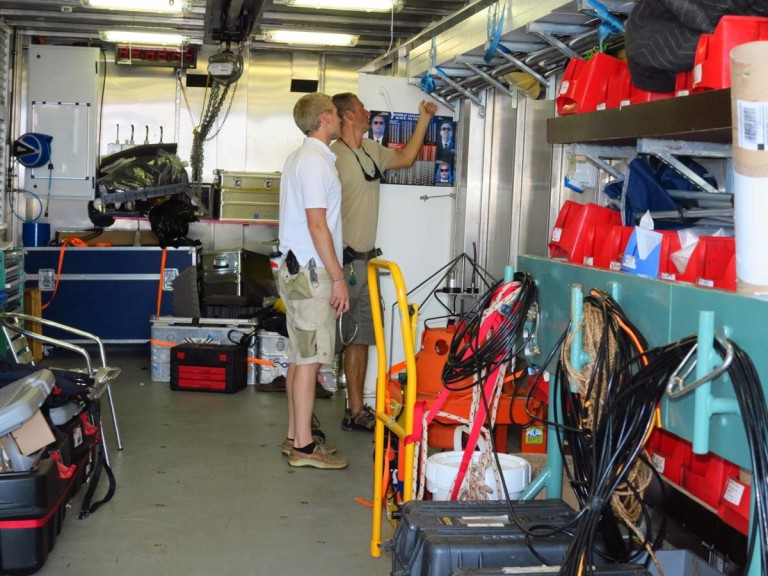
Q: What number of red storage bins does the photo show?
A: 13